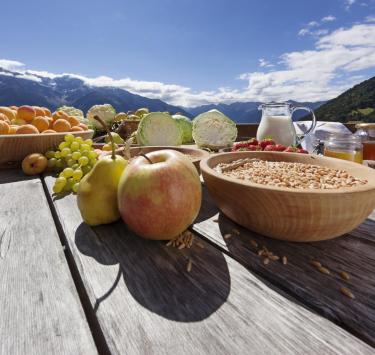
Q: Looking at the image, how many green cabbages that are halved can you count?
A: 2